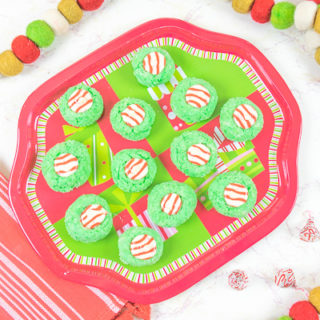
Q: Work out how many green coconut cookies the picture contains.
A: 12